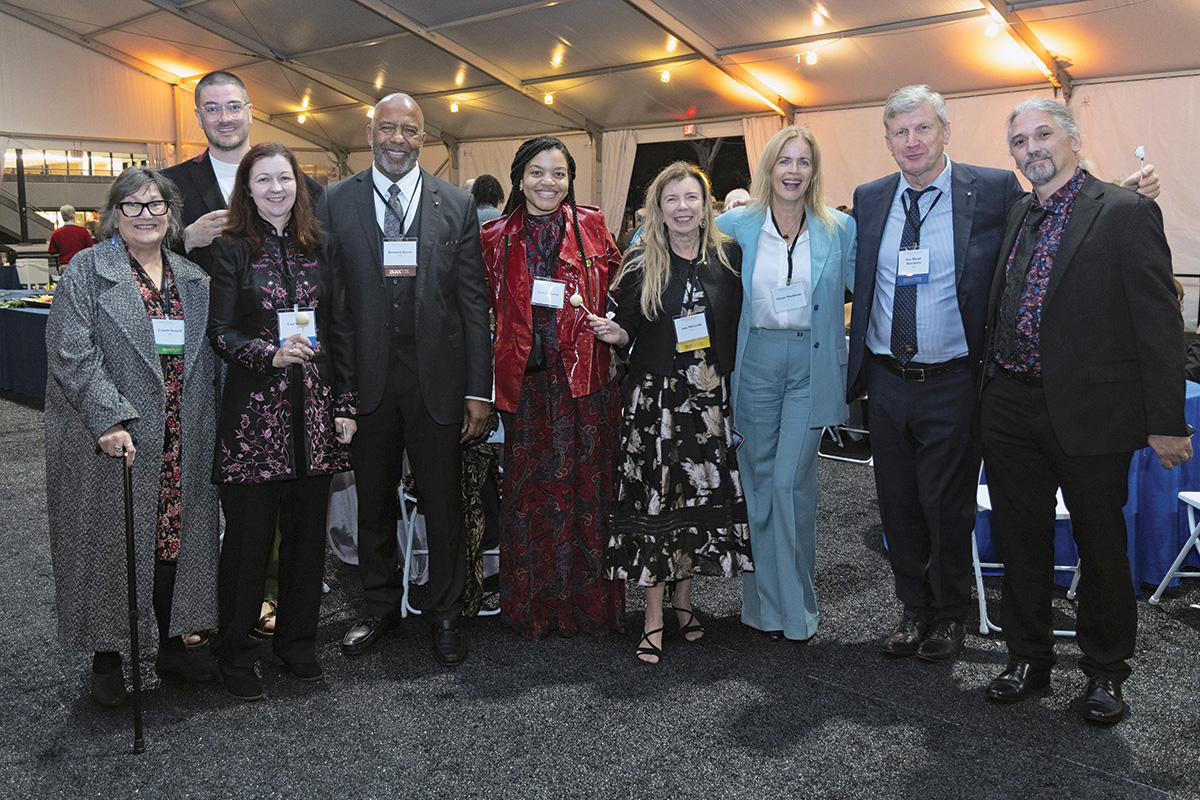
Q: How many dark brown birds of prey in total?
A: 0